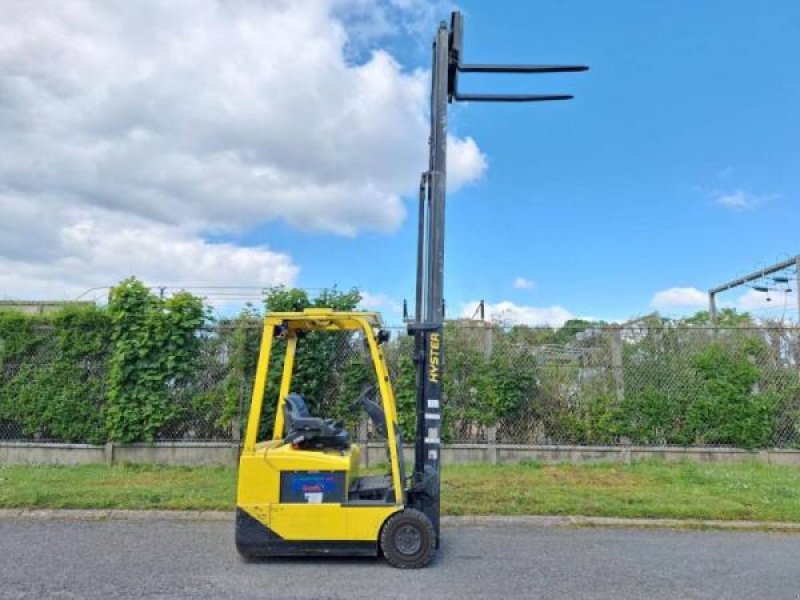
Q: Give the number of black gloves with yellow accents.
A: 0